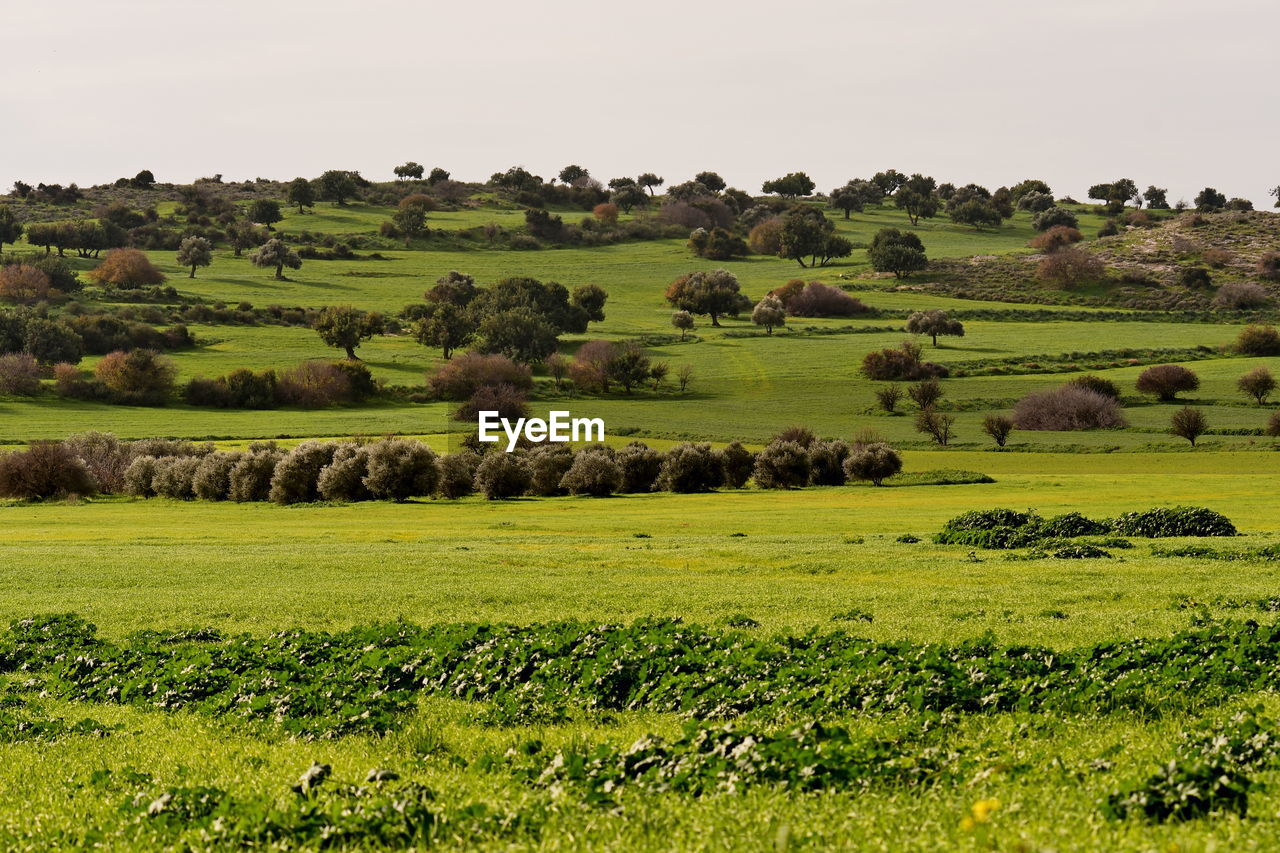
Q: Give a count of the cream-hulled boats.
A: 0